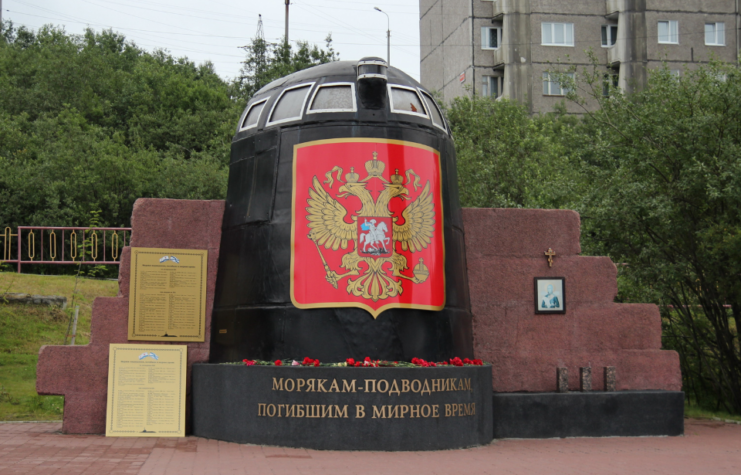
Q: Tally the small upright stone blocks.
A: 3